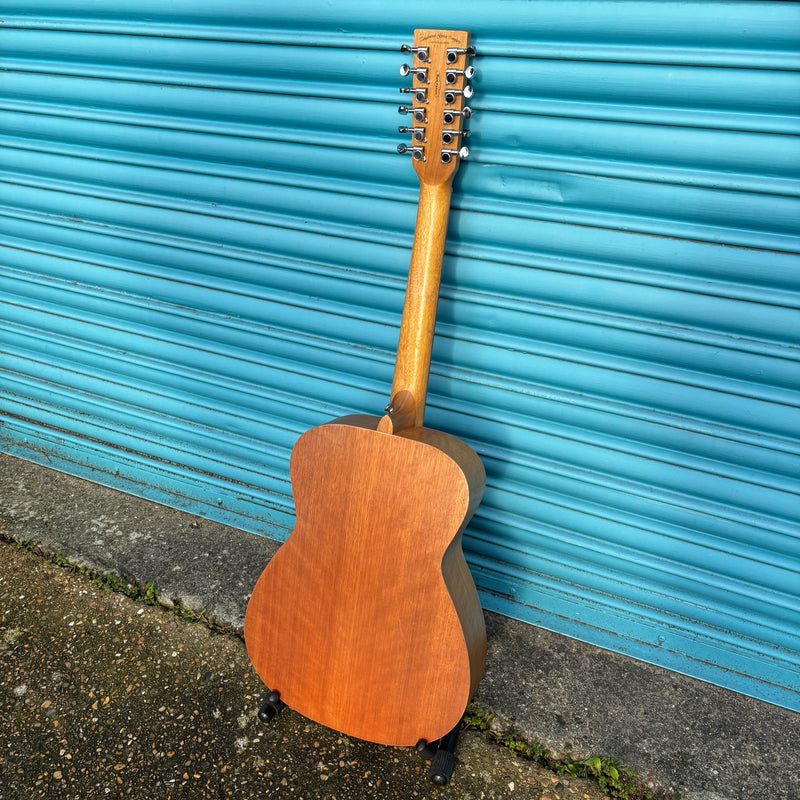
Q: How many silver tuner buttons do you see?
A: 12